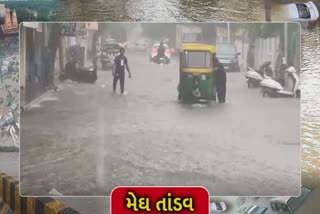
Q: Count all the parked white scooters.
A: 2